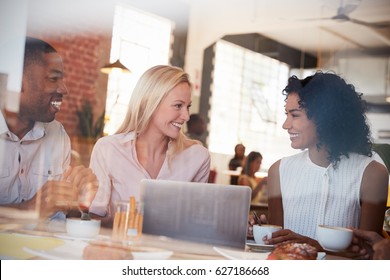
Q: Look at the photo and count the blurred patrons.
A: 3